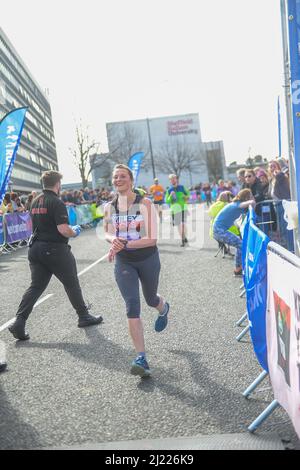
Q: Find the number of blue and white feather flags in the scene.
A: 2